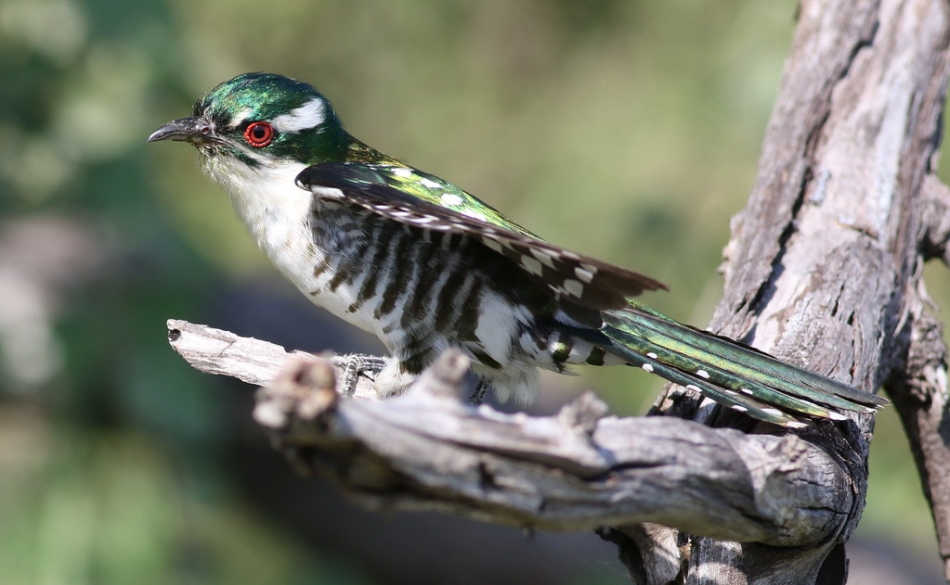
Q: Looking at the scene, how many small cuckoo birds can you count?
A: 1